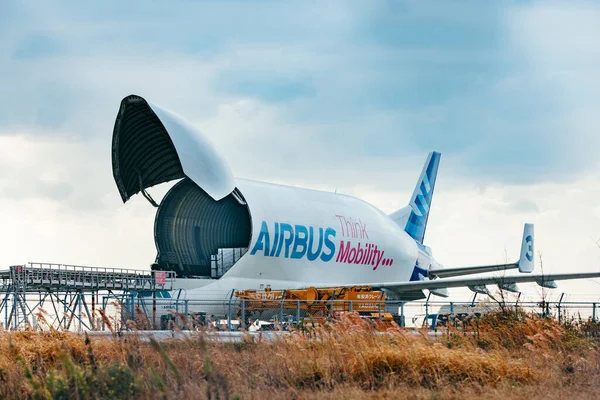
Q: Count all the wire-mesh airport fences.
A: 1